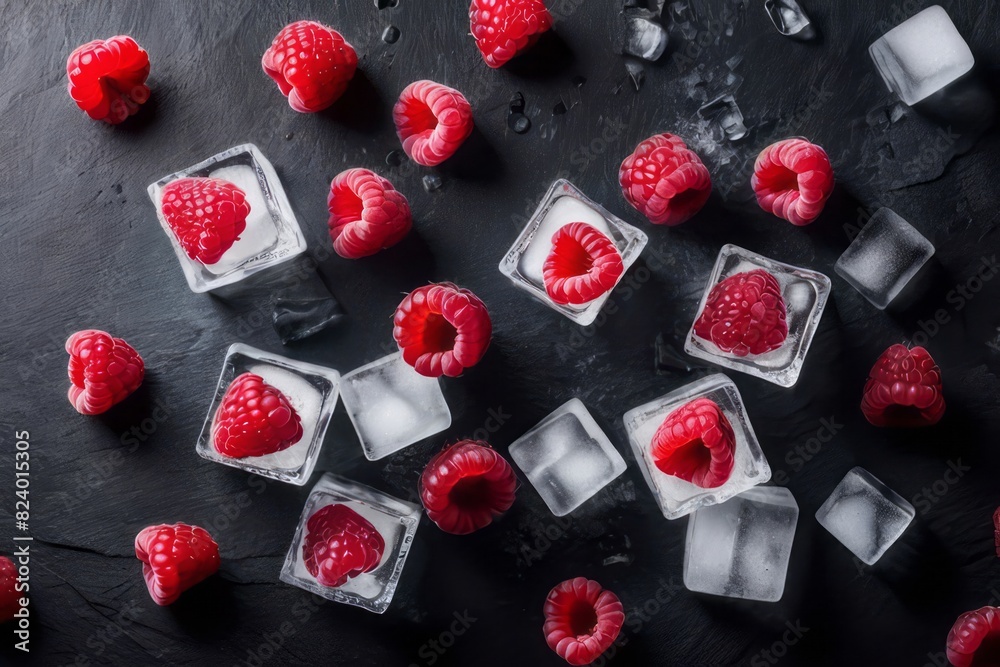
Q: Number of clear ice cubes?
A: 6